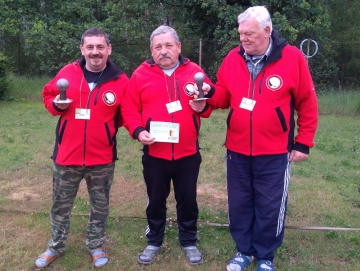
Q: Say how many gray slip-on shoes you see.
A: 2